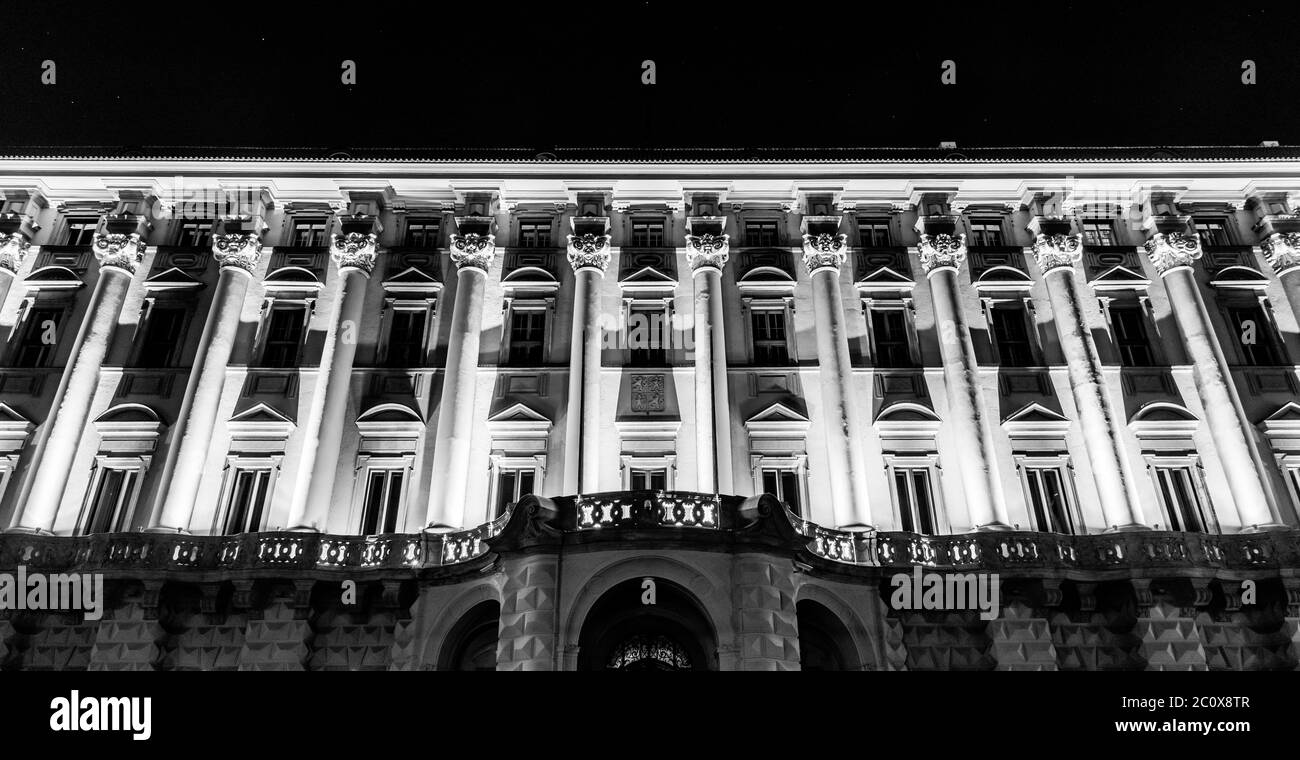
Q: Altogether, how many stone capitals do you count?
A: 12